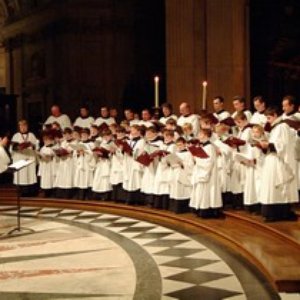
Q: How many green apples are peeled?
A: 0